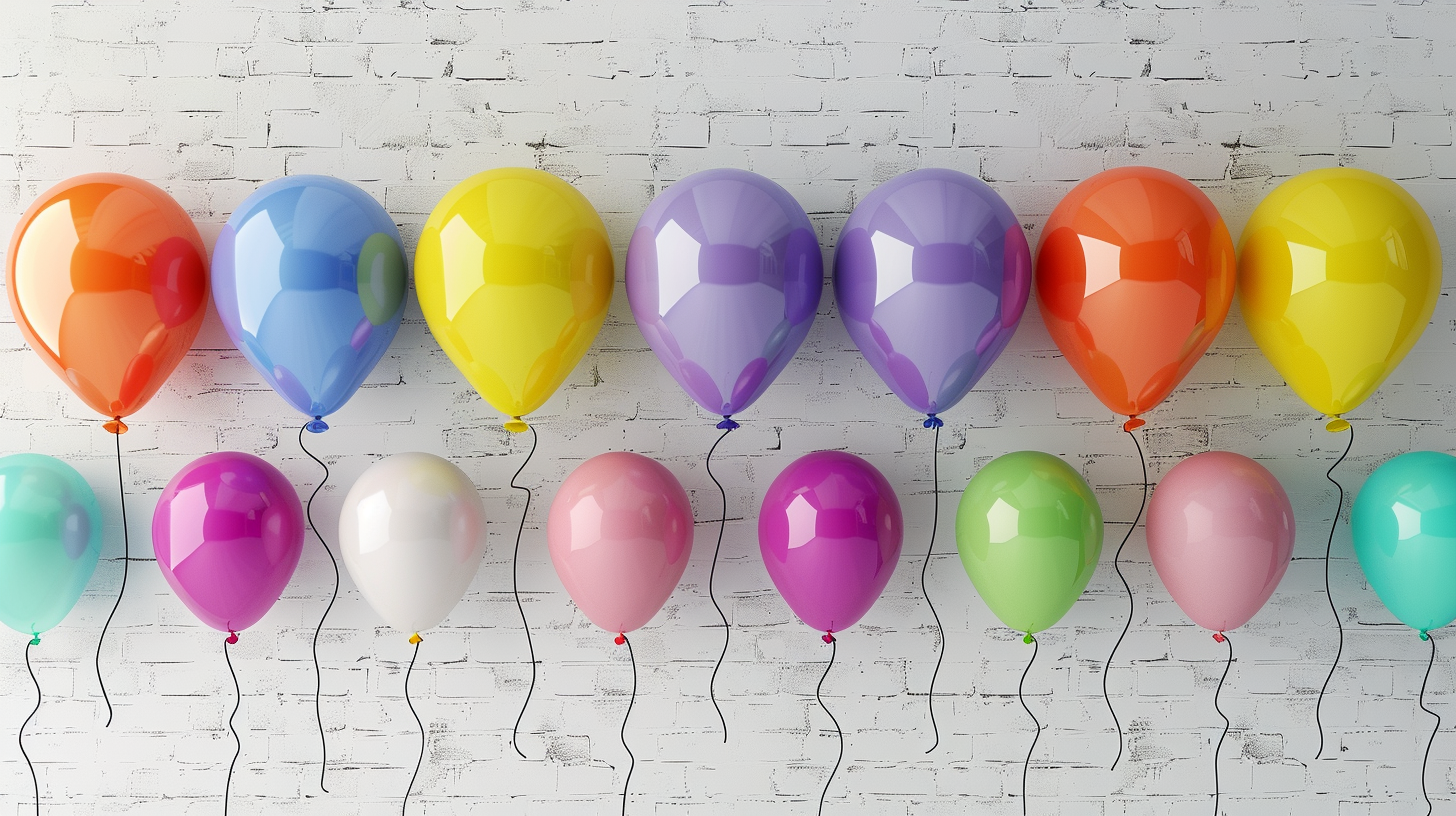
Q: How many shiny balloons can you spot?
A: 15